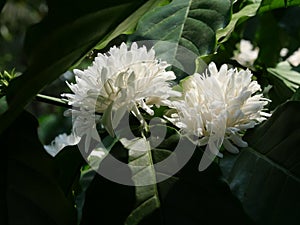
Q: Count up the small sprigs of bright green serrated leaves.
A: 1